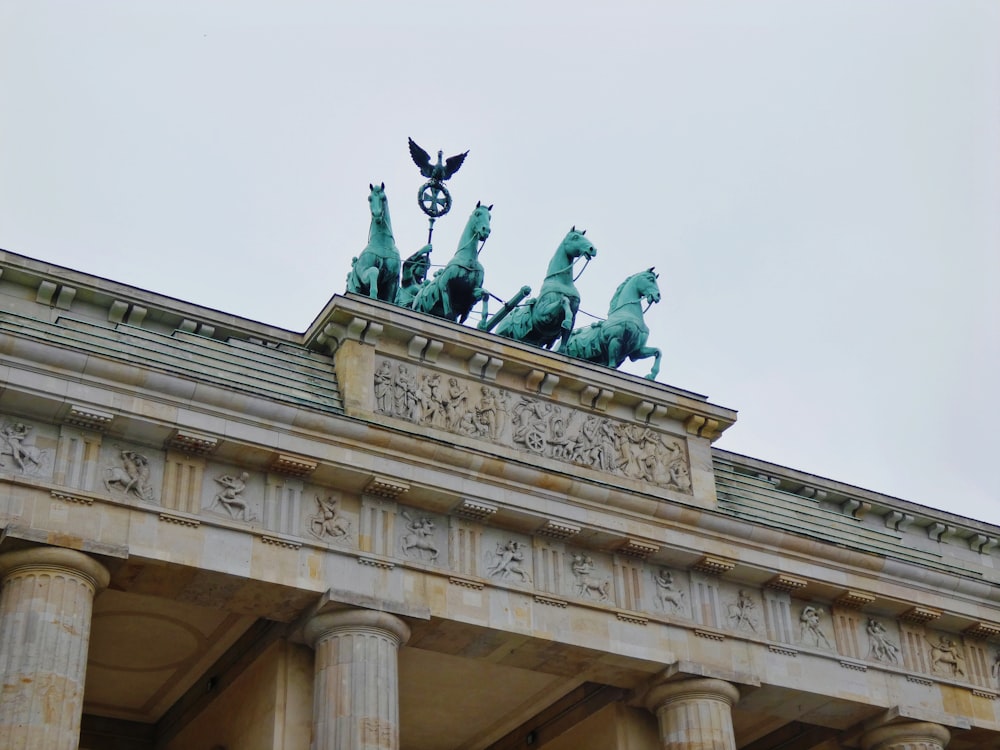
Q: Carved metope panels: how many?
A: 13